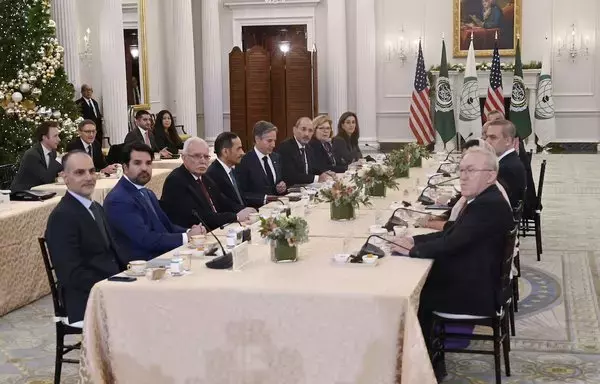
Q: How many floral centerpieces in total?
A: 5